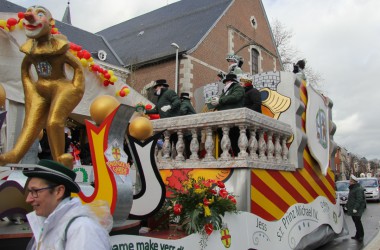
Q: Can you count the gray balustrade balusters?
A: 11